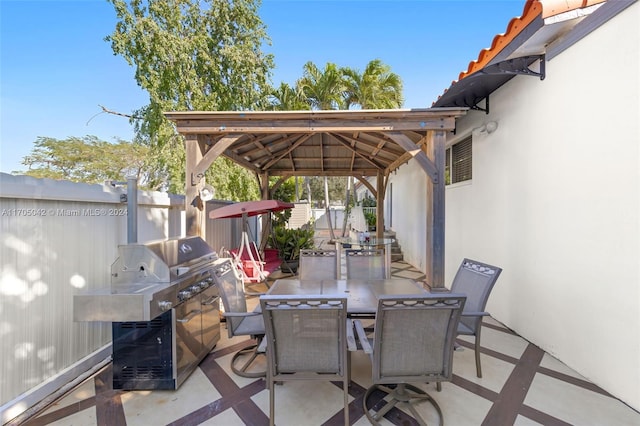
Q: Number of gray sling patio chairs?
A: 6